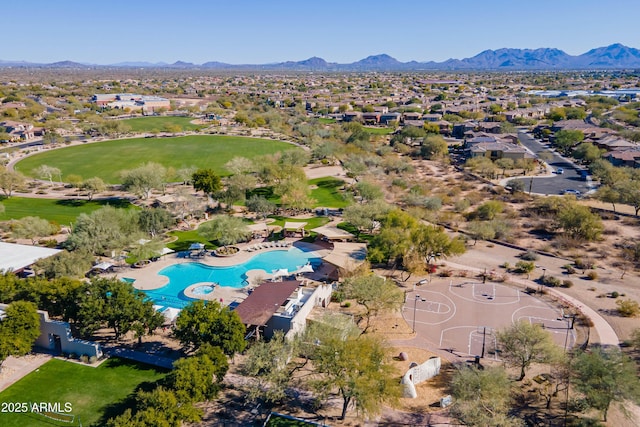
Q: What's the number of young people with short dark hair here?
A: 0